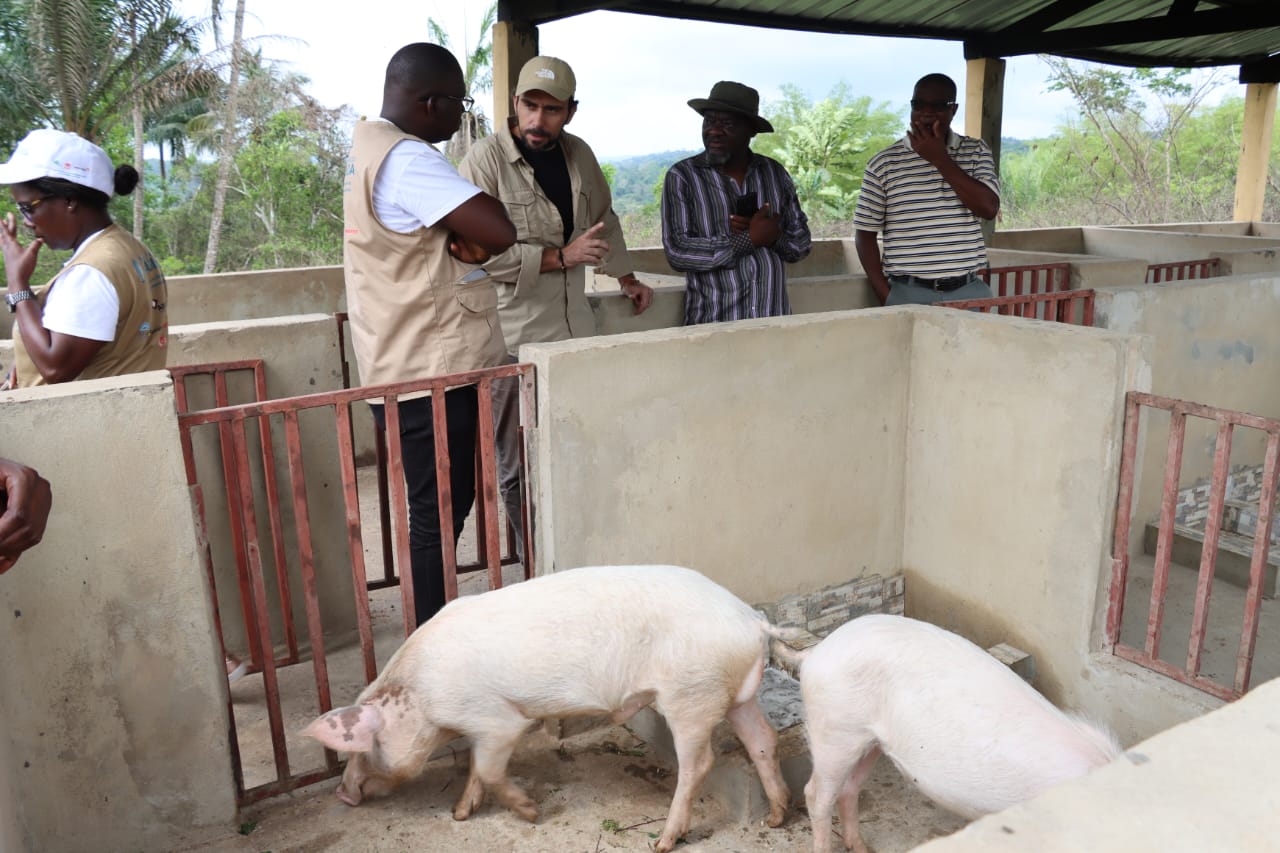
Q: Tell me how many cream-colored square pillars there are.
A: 3